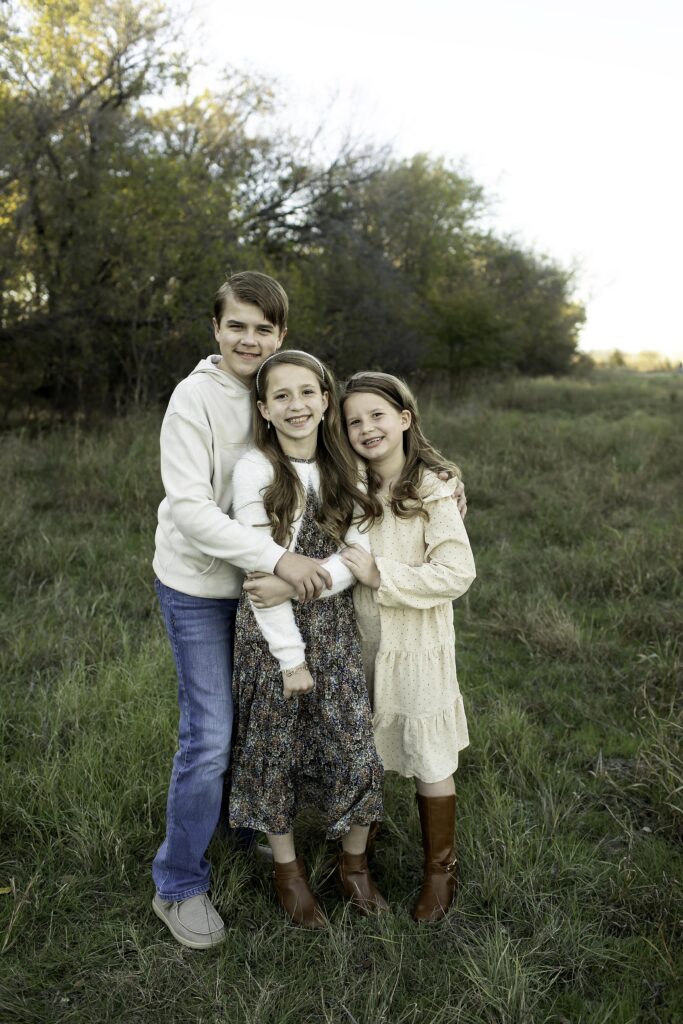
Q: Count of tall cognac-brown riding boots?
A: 2